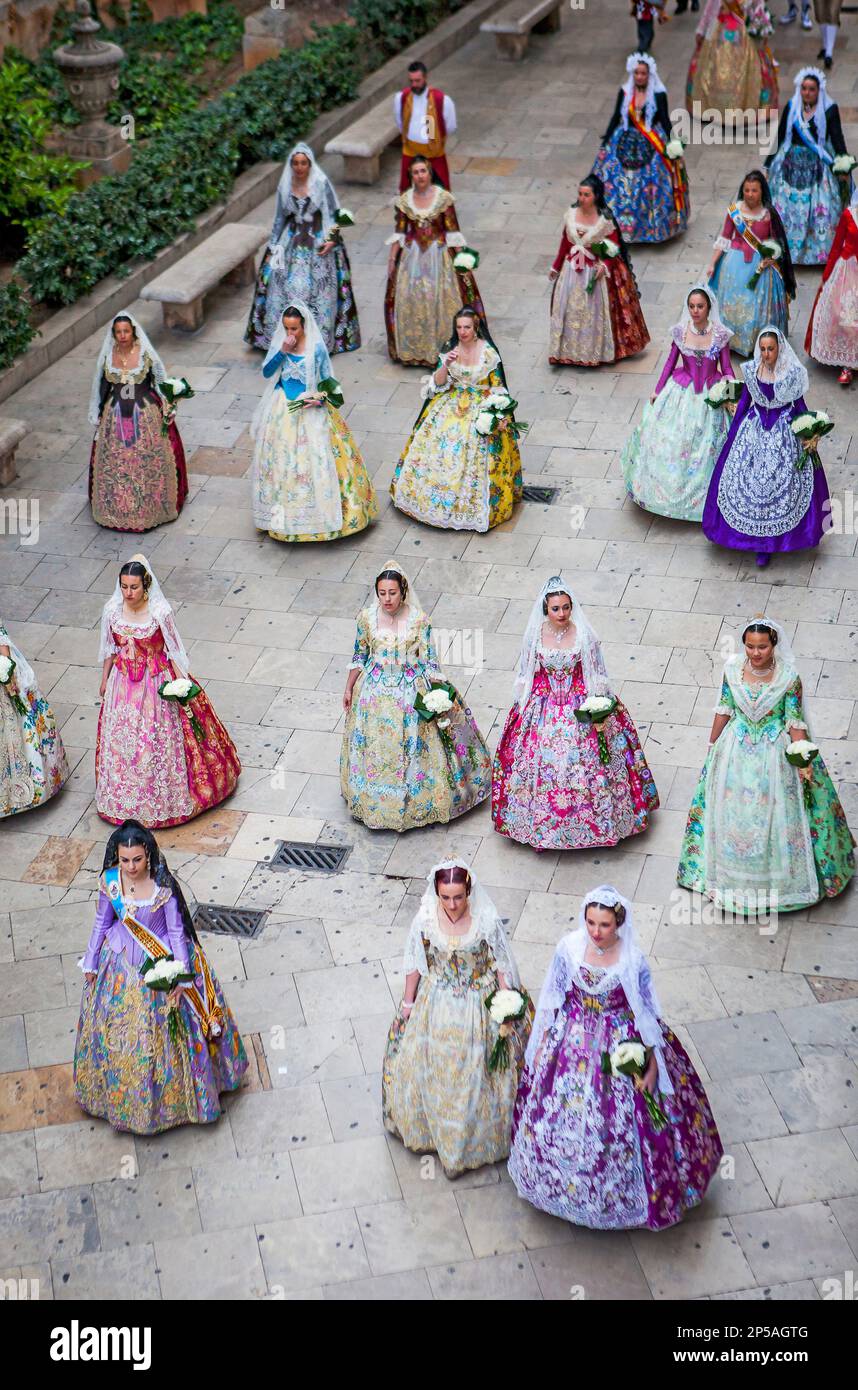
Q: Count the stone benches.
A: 4